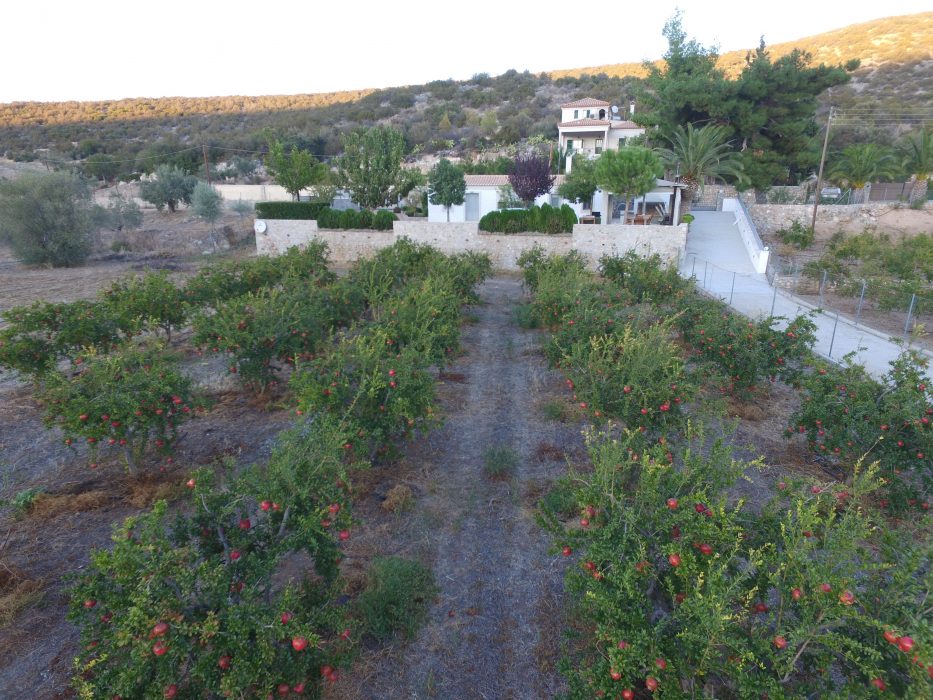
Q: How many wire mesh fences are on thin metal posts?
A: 2